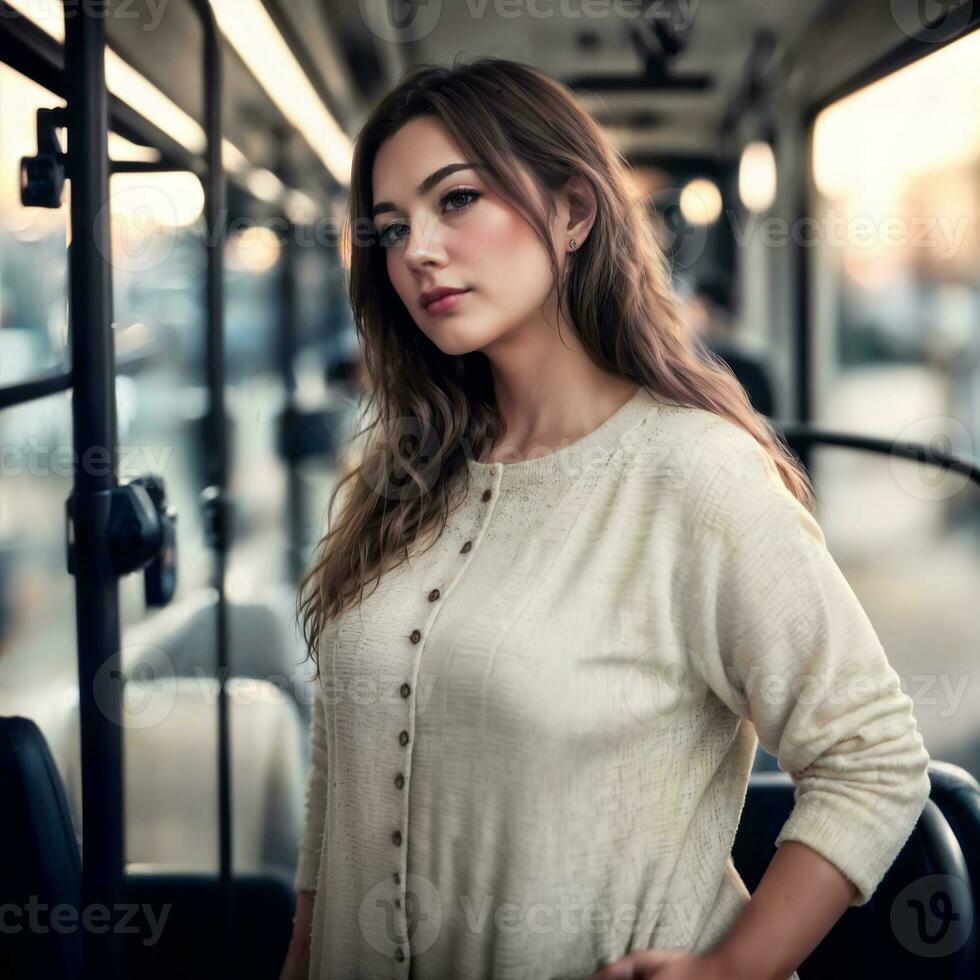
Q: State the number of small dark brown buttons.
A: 11